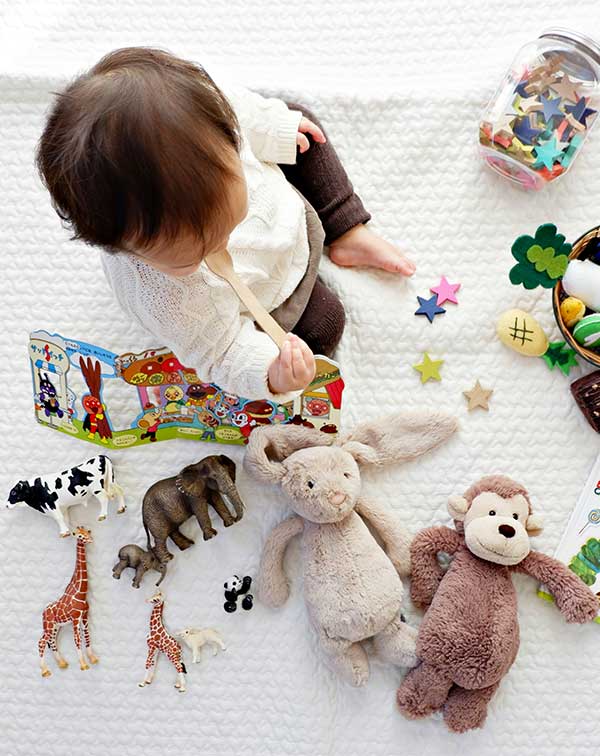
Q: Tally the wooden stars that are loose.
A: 4